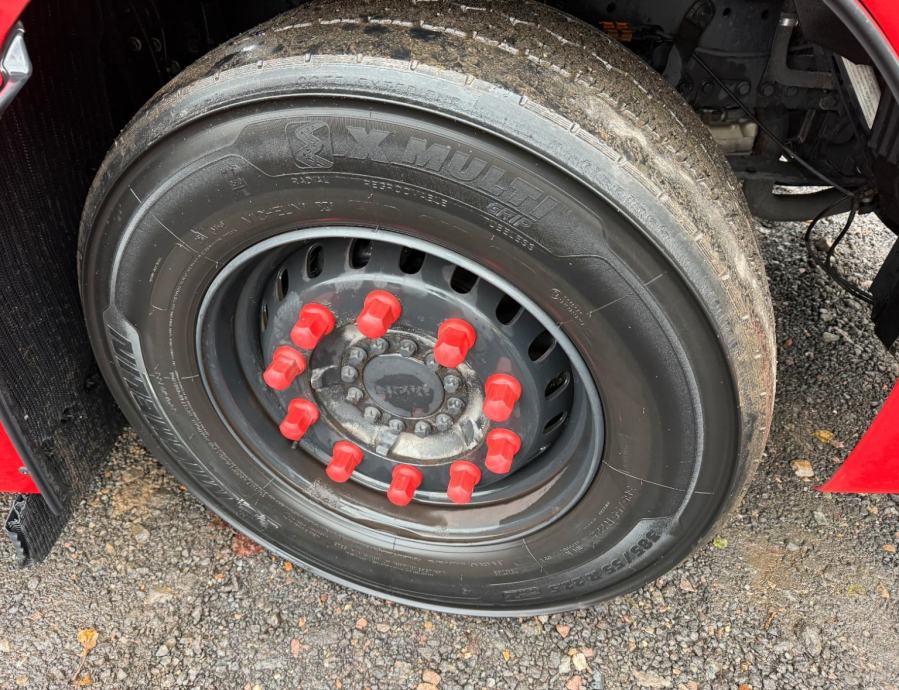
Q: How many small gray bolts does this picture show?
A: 12